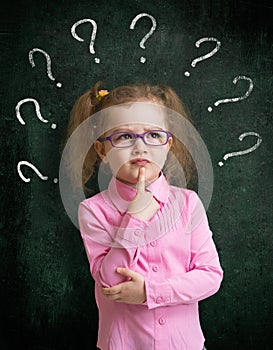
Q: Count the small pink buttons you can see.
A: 5